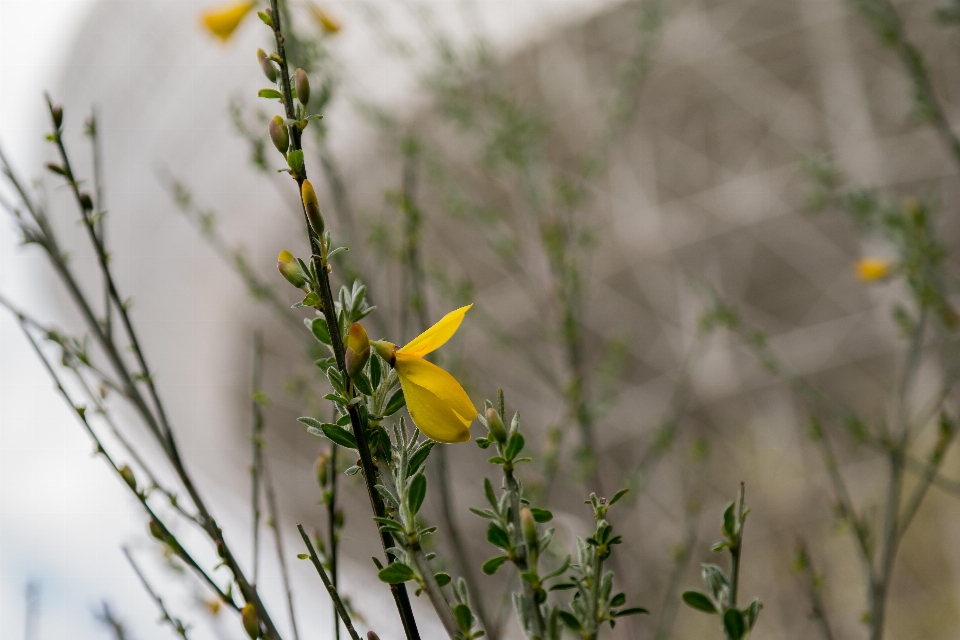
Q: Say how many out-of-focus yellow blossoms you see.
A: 3